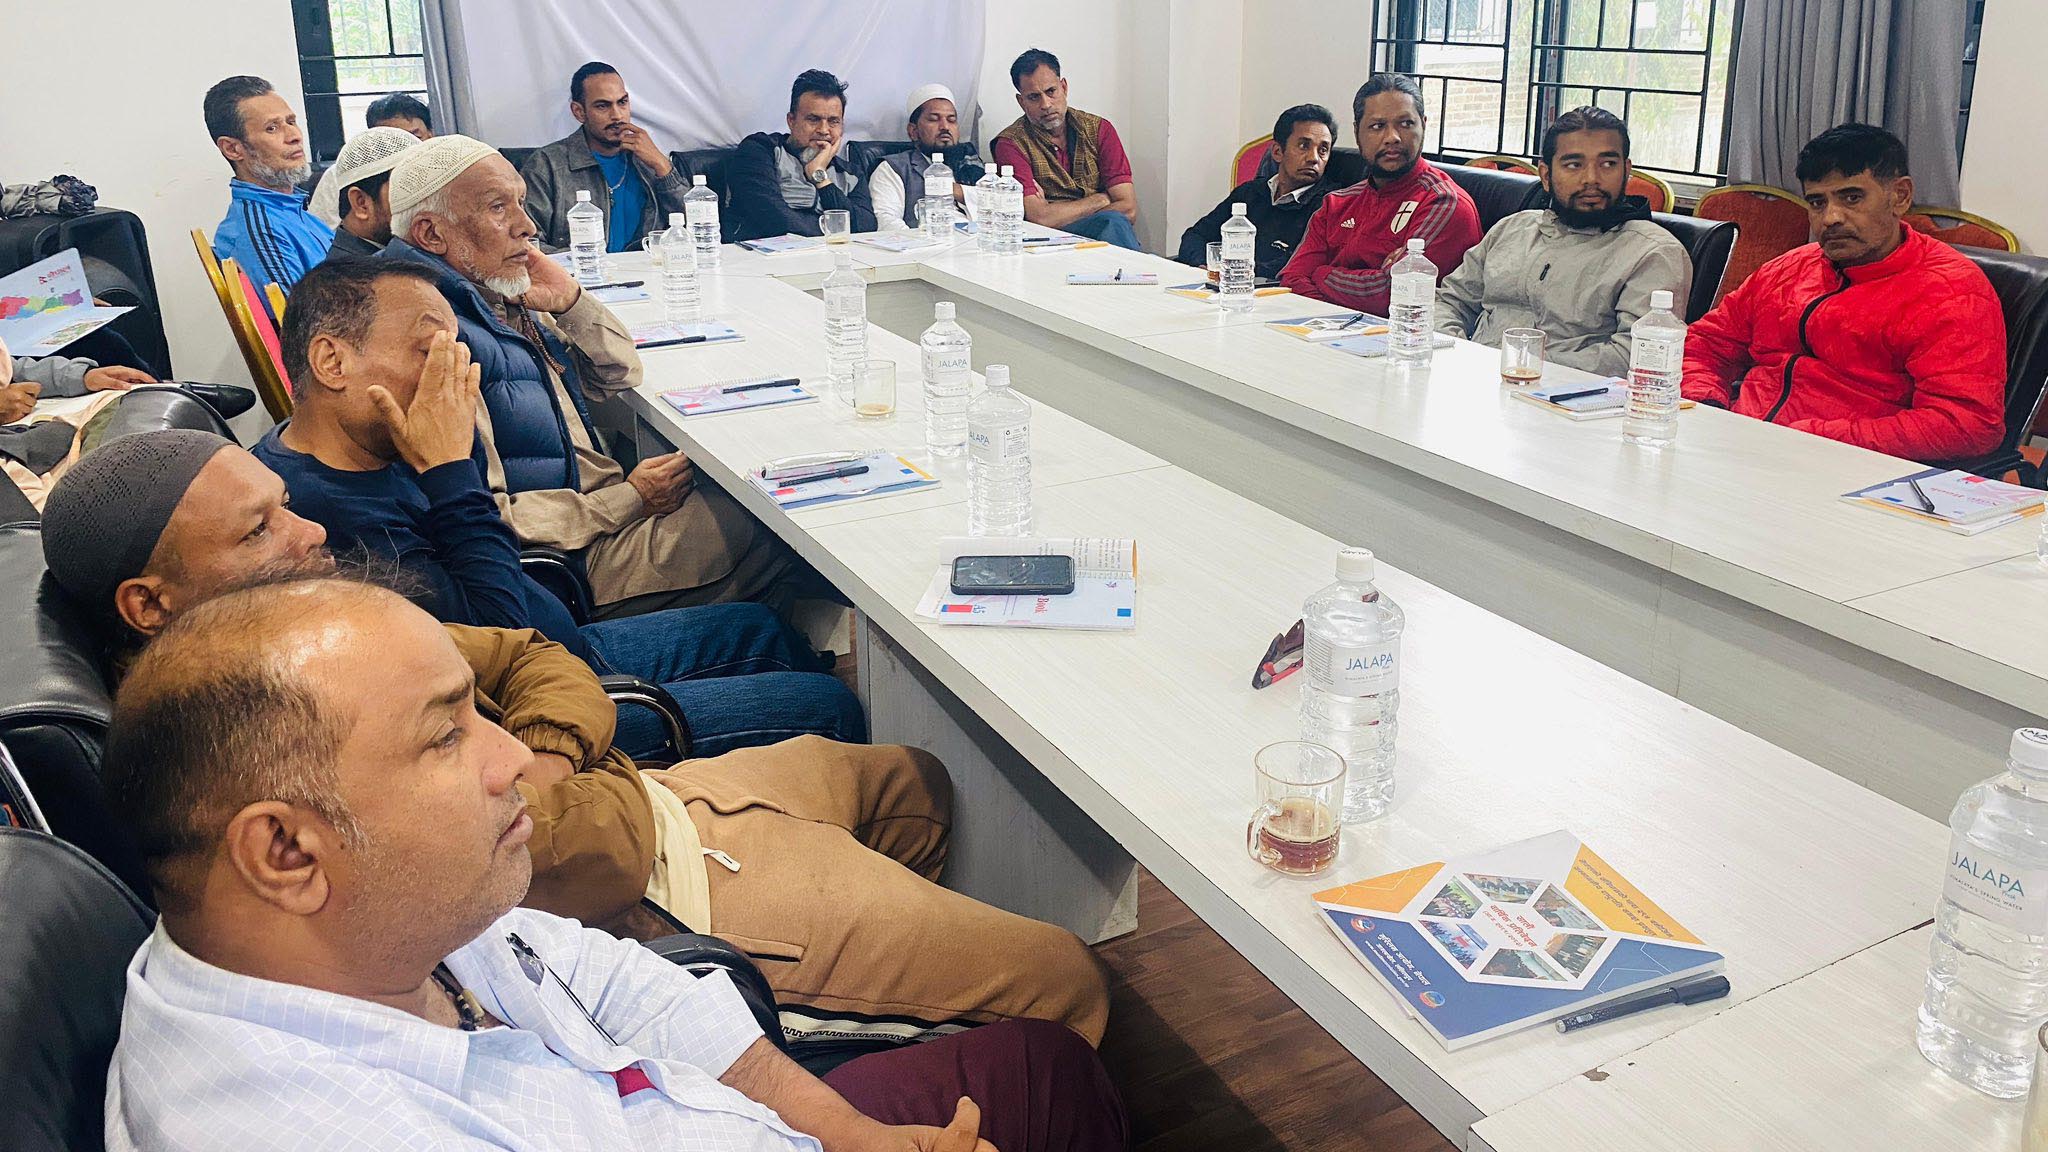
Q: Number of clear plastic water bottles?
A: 14